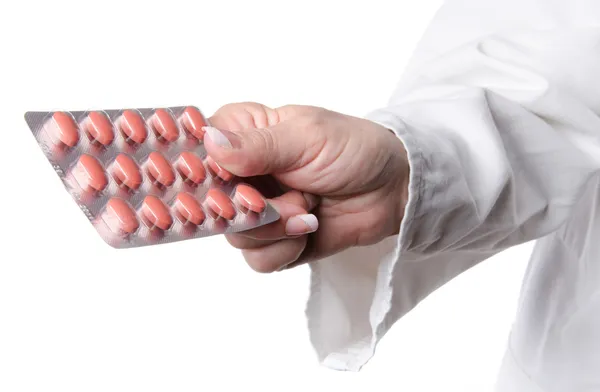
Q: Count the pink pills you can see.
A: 15